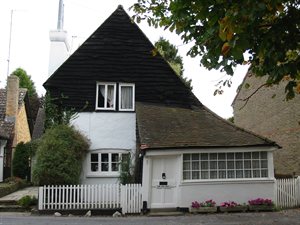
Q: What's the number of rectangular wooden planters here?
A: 3